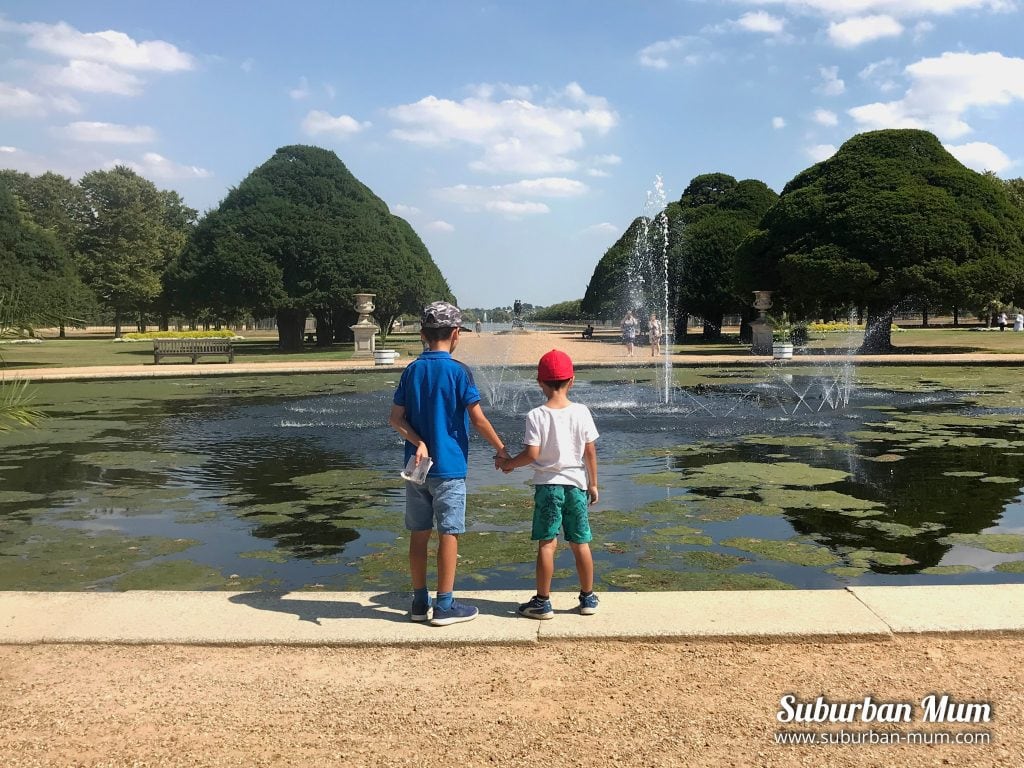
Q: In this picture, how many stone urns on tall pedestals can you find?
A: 2